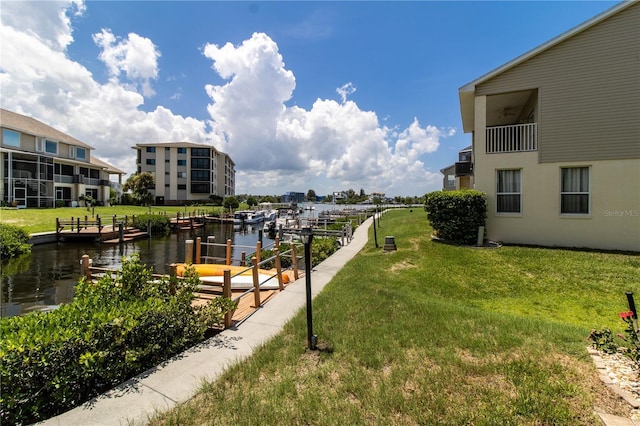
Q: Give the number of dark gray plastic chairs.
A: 0